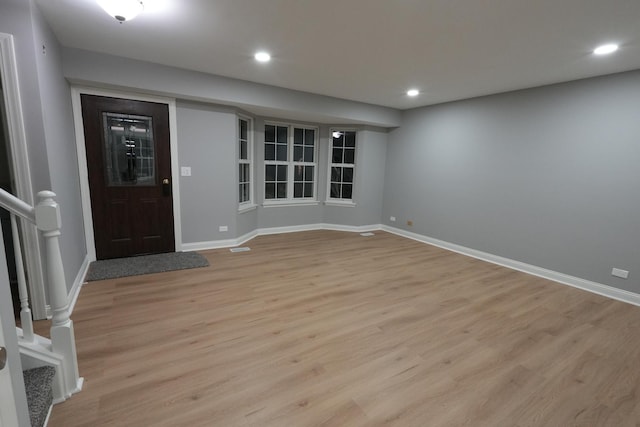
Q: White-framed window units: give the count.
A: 3